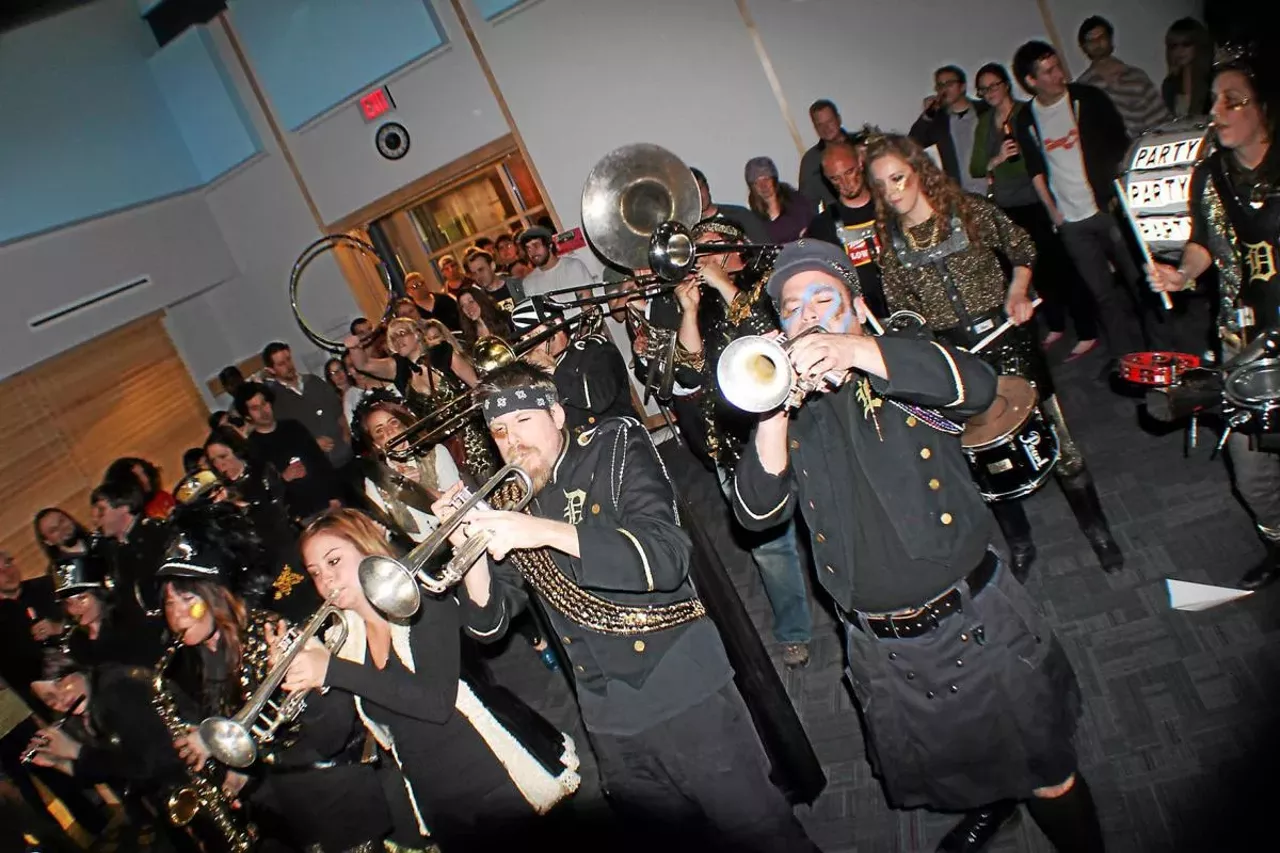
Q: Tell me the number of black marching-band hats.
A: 2